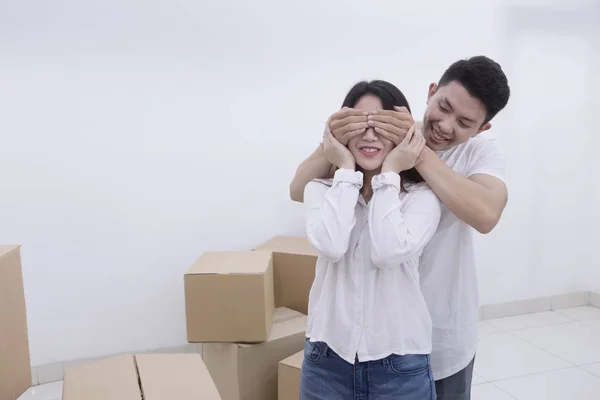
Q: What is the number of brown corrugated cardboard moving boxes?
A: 6